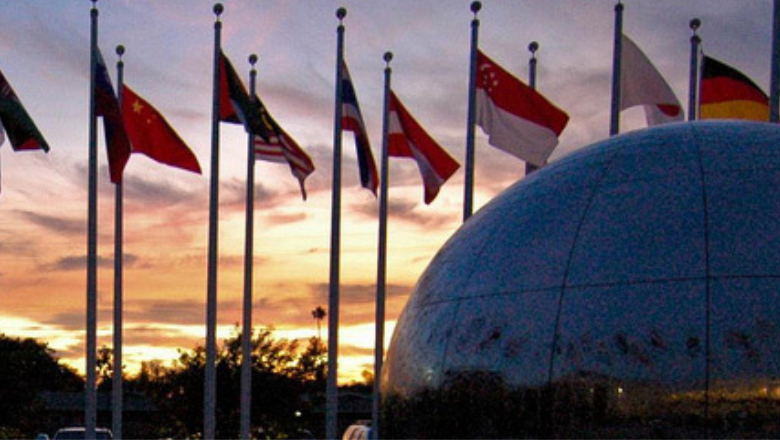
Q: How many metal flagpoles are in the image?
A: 11